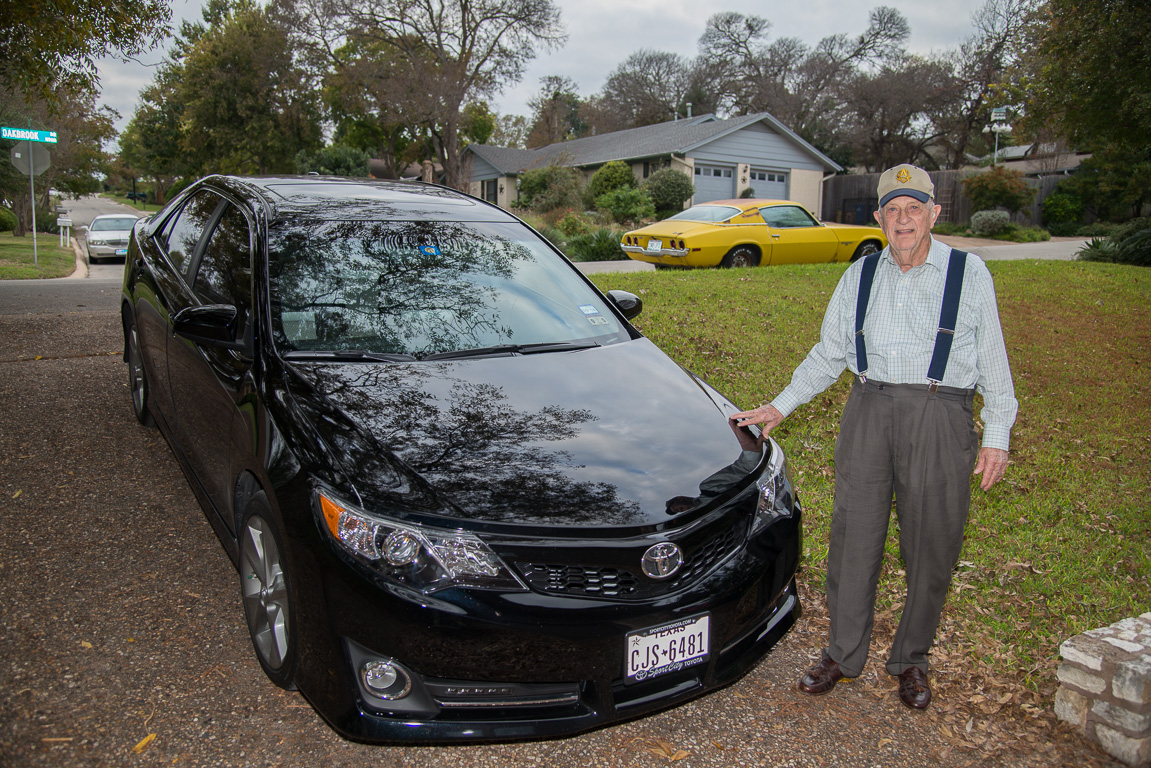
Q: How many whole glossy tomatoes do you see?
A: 0